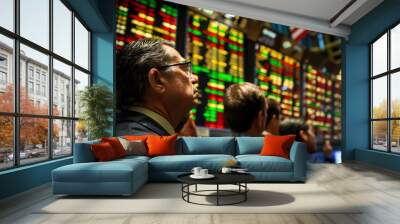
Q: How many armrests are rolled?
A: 0